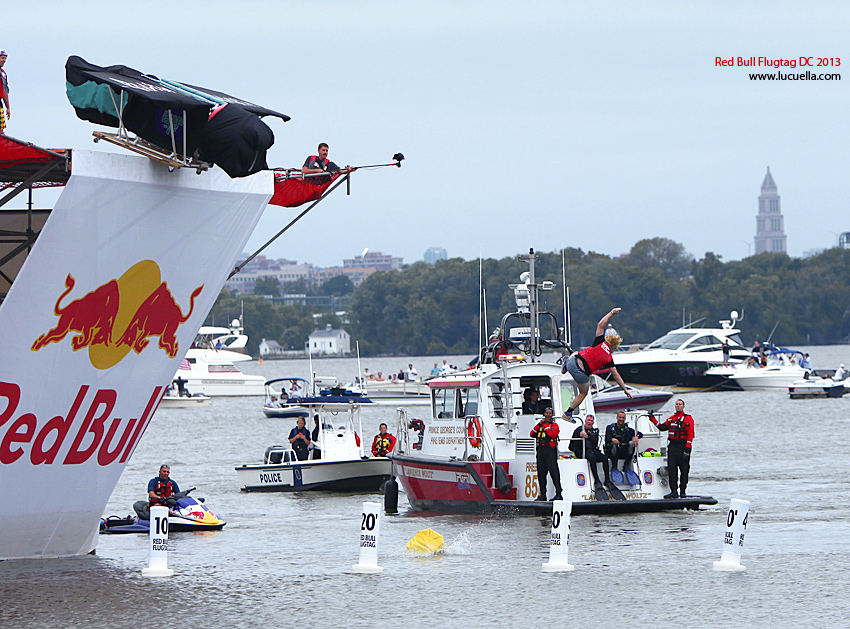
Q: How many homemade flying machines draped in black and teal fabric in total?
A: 1